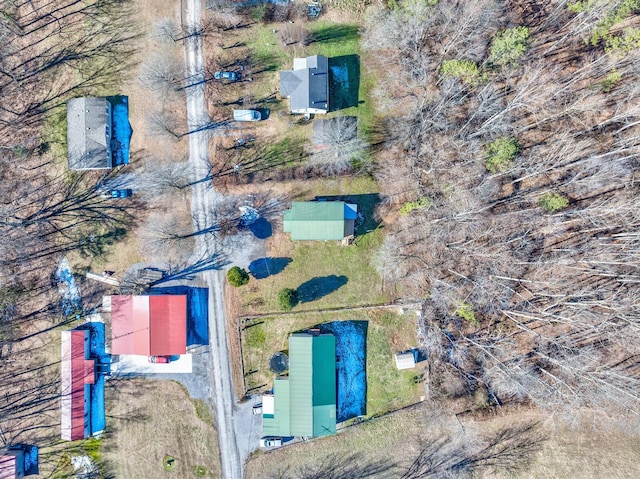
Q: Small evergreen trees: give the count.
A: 2